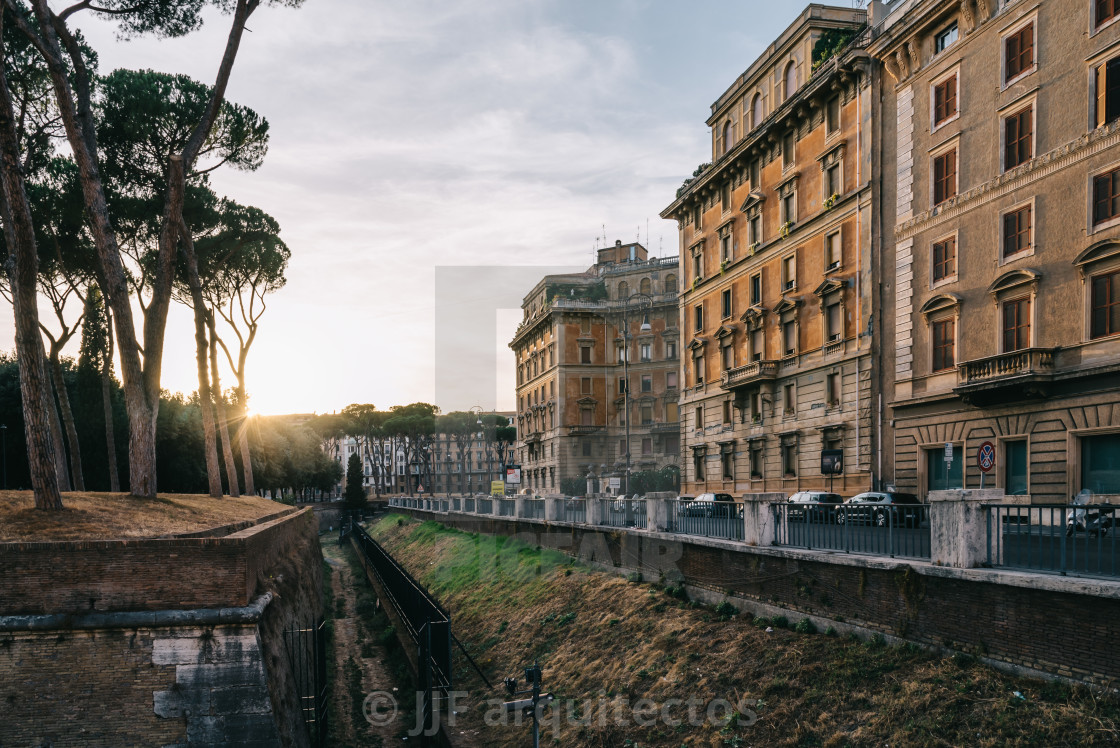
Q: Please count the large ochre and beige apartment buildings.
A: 3